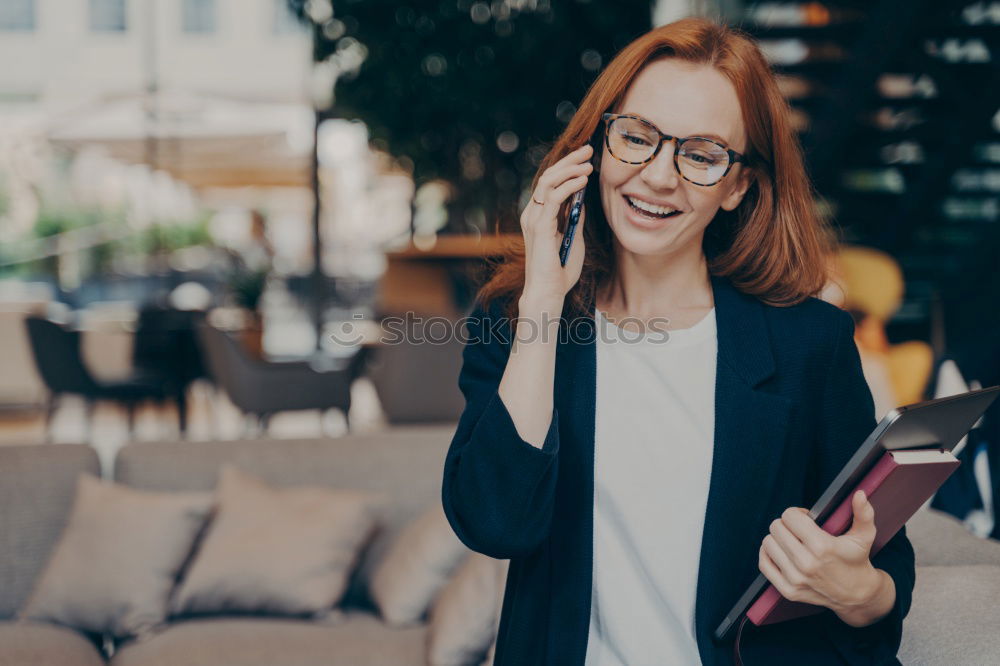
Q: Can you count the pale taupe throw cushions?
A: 4